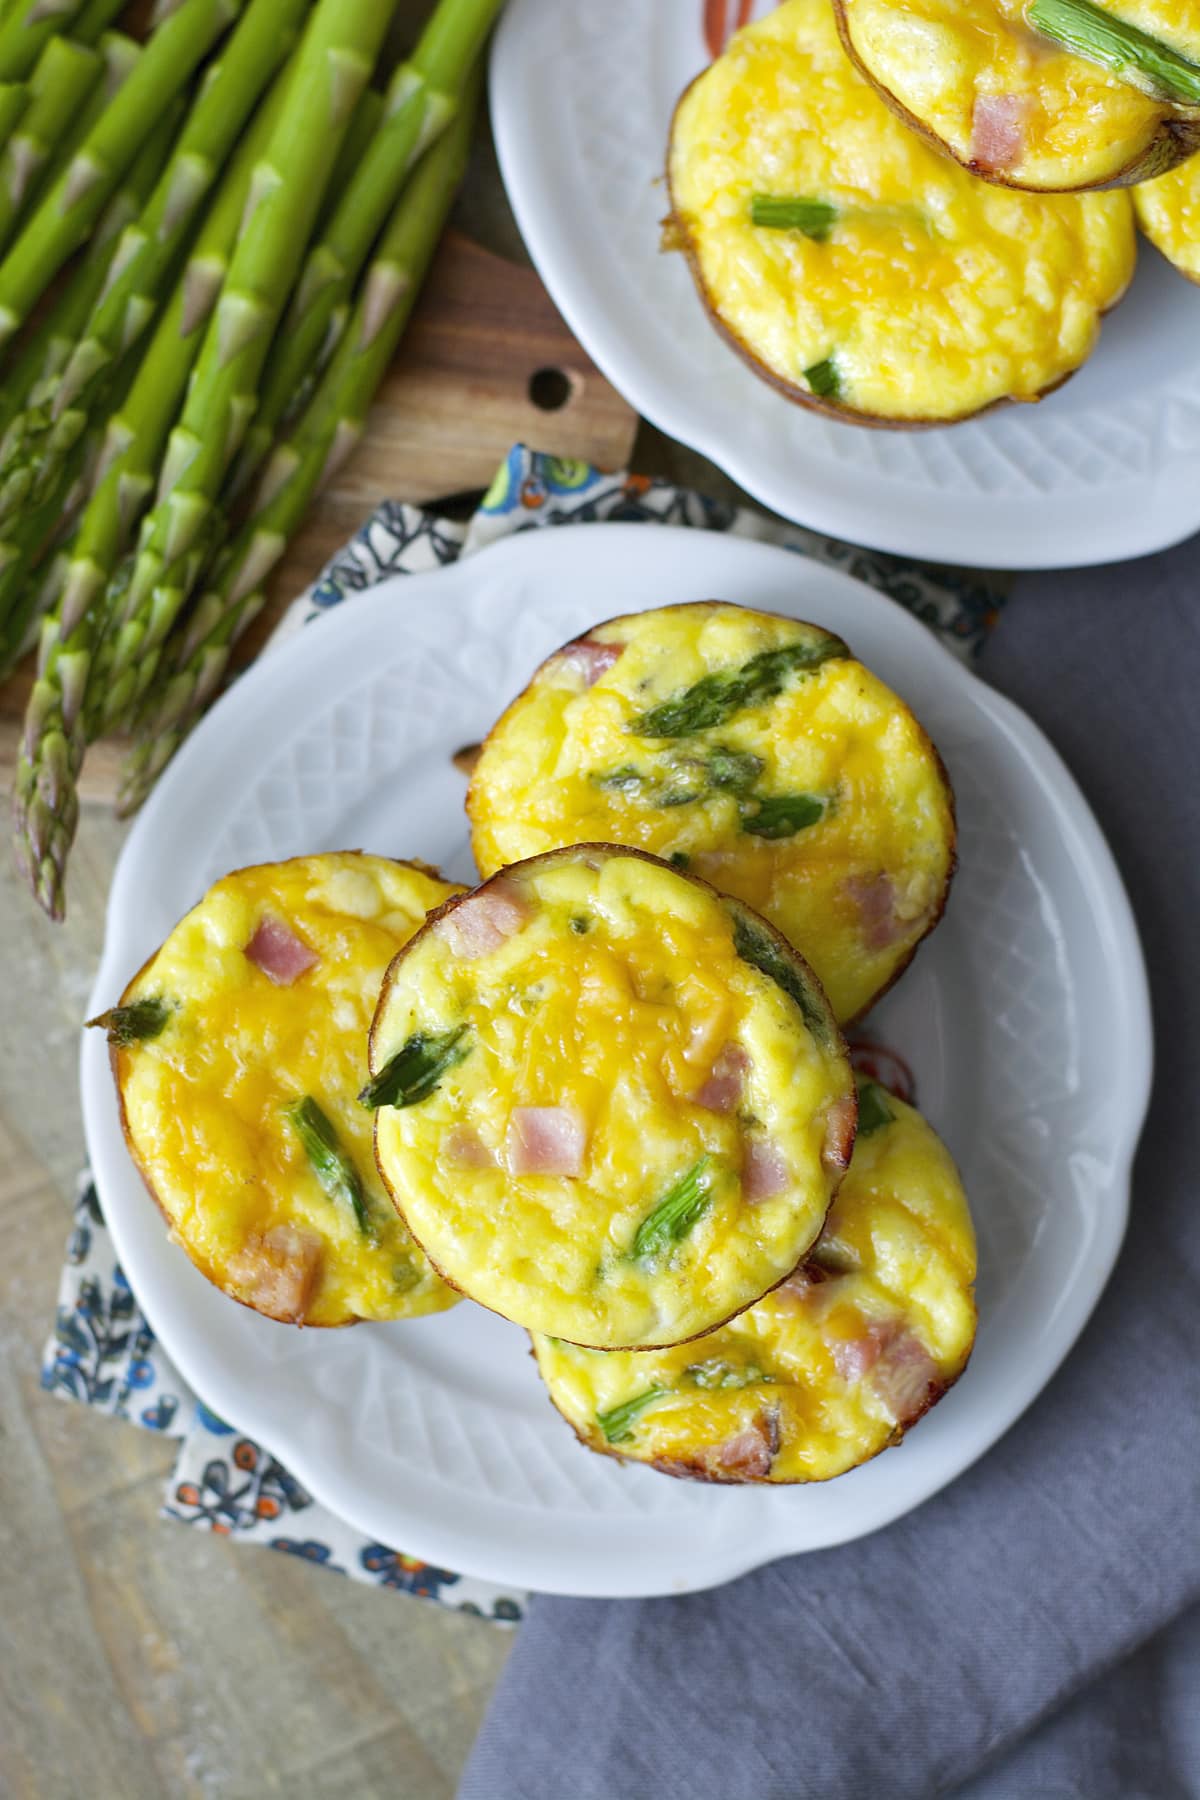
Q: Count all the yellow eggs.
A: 7